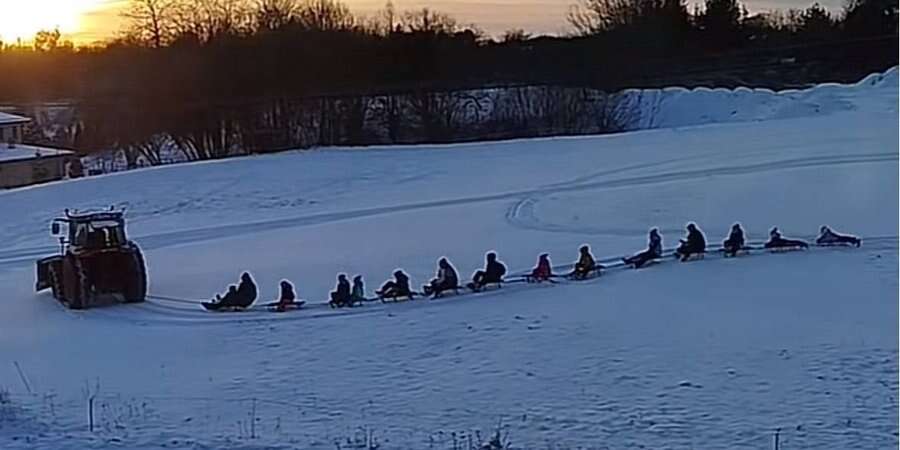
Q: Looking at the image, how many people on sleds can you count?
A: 15